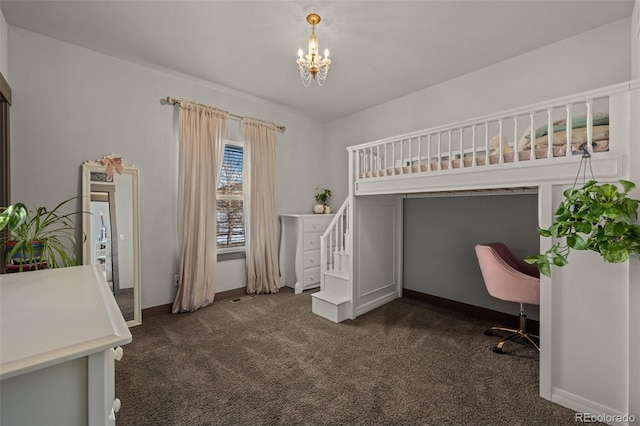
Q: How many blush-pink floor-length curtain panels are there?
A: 2